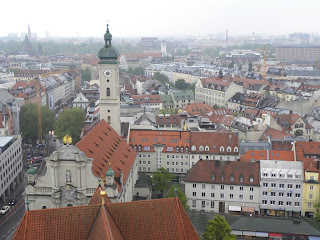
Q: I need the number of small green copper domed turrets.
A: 2